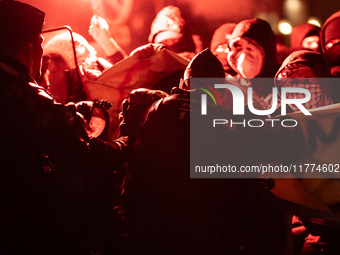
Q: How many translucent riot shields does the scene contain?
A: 1